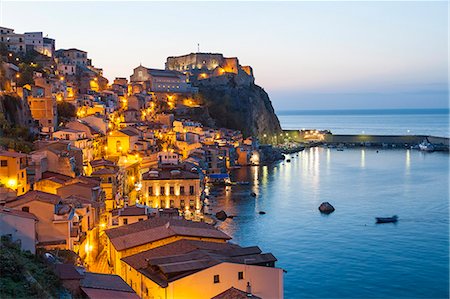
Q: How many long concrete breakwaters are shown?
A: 1